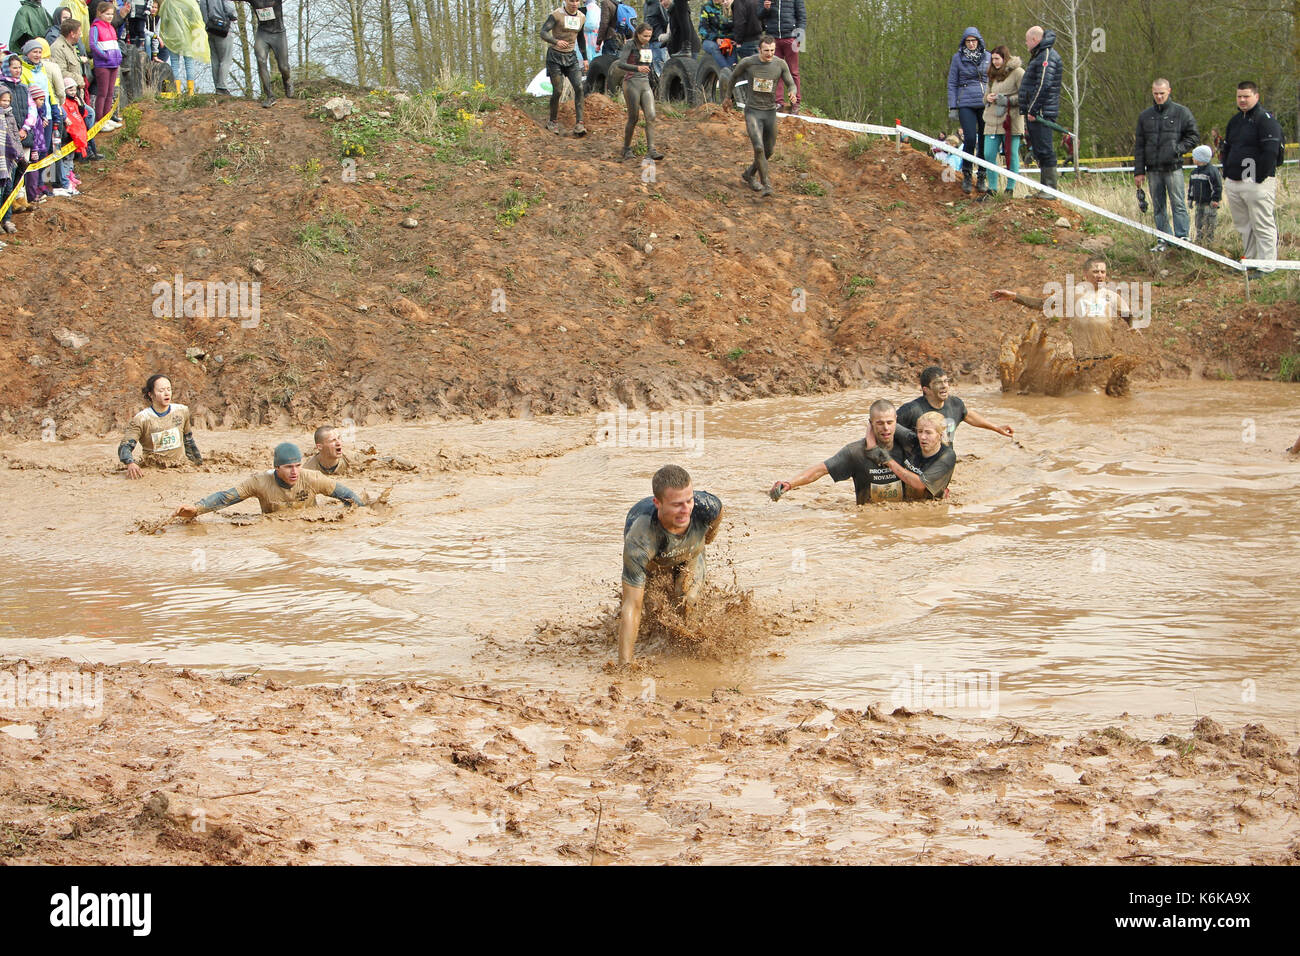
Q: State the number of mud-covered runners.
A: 12